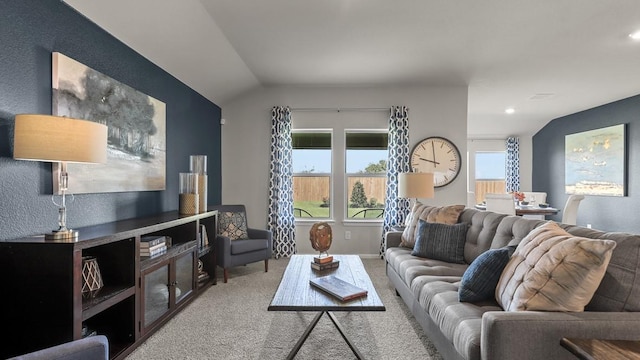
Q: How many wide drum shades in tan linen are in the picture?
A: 2